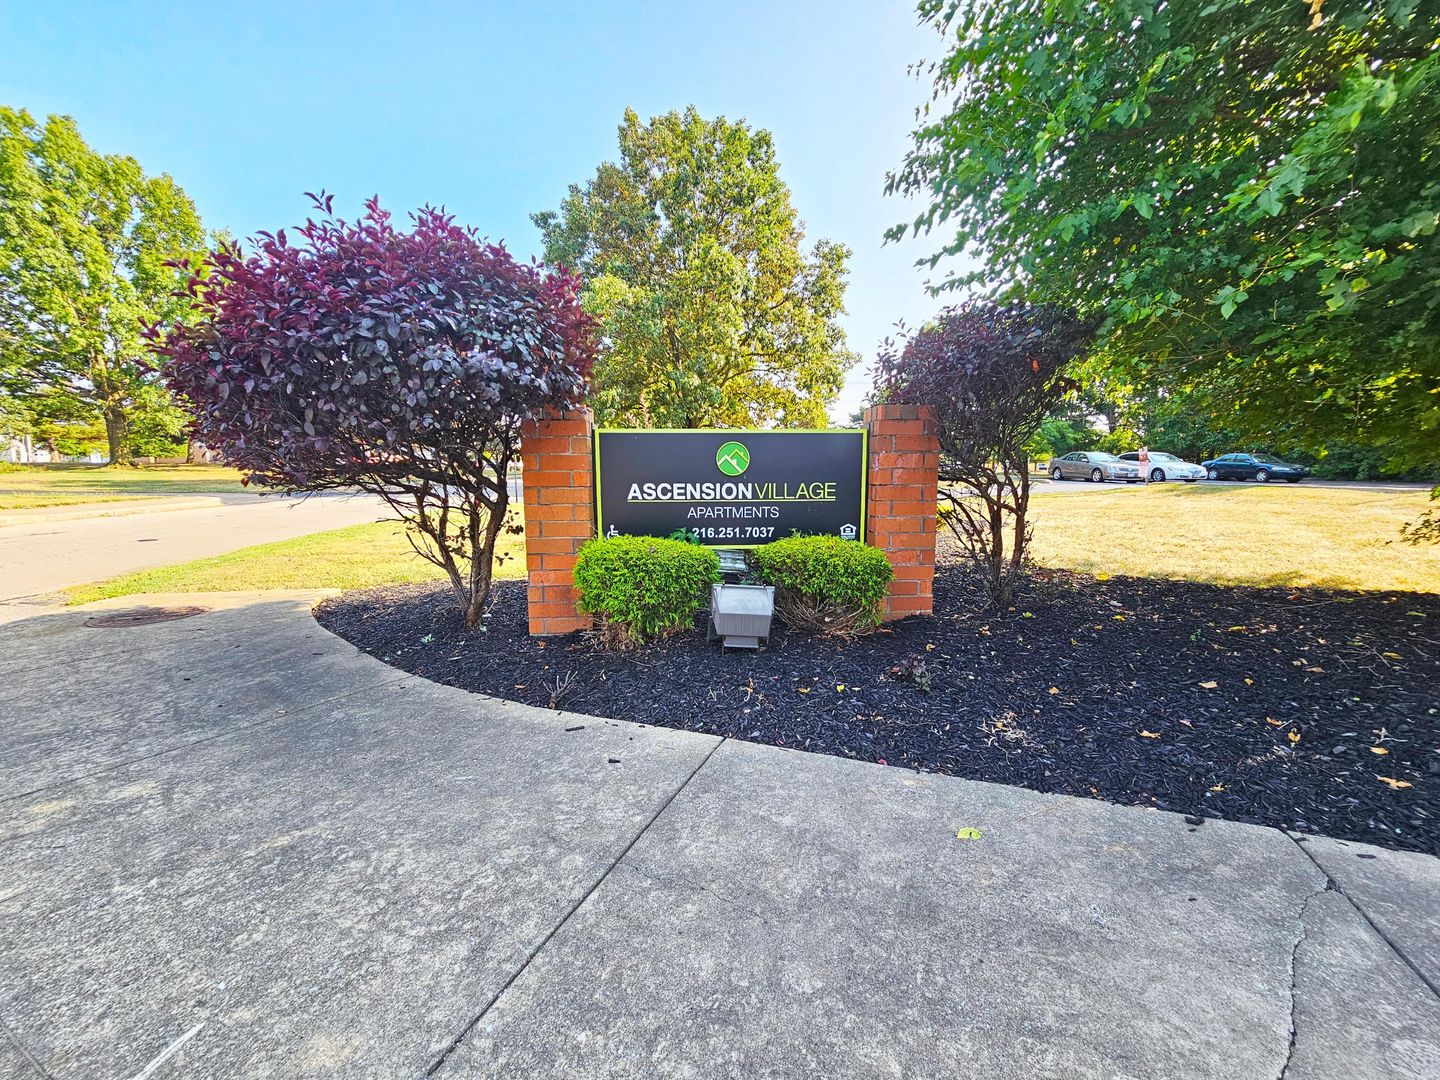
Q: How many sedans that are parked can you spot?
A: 3